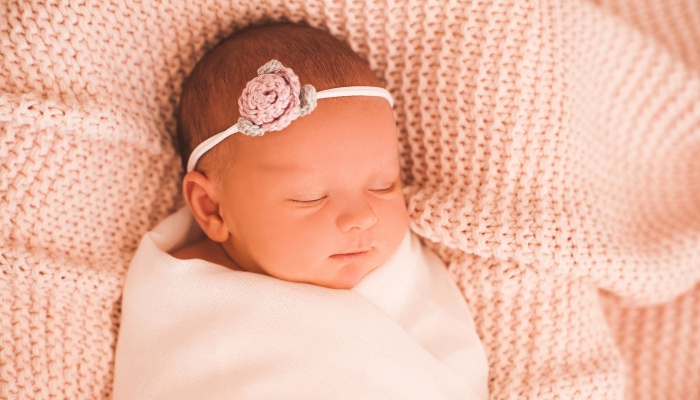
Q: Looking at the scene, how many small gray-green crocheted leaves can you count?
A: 3